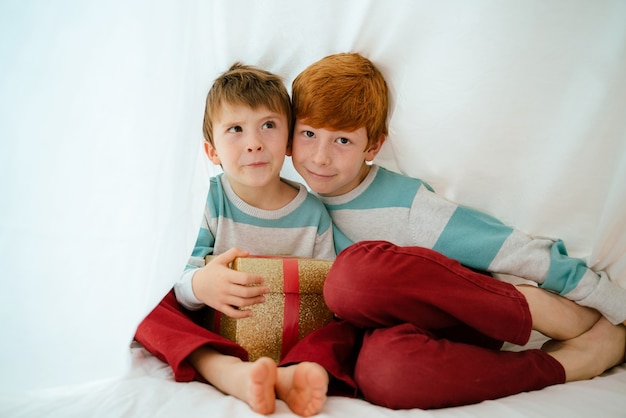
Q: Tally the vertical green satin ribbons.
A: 0